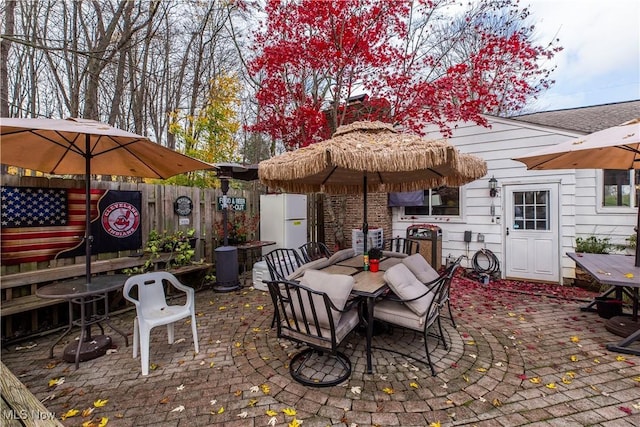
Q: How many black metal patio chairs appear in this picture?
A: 6